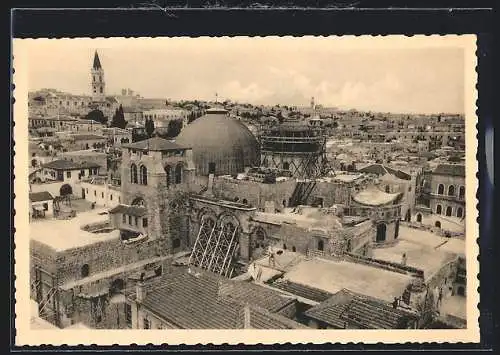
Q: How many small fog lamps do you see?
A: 0